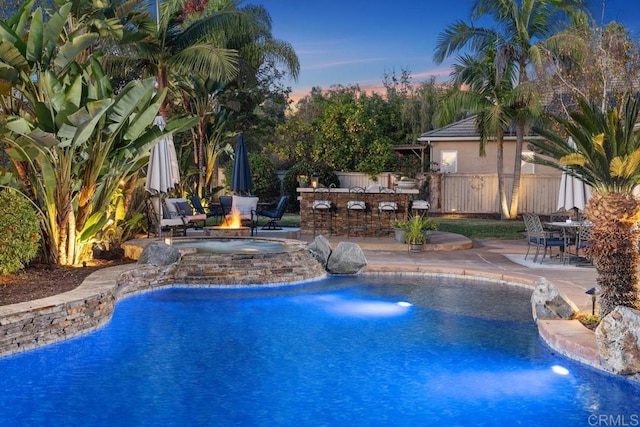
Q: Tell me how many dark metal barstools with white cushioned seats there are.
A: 4